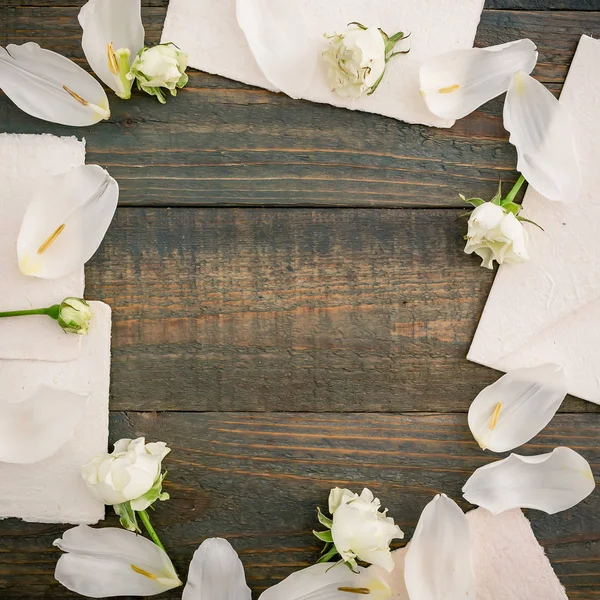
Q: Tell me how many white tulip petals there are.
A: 13